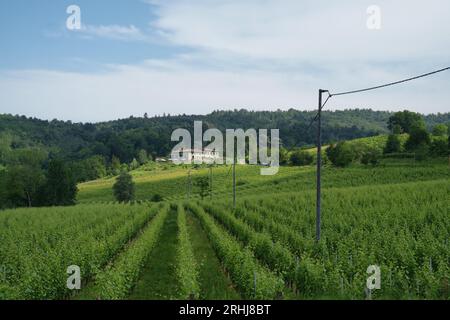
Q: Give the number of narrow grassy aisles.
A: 2